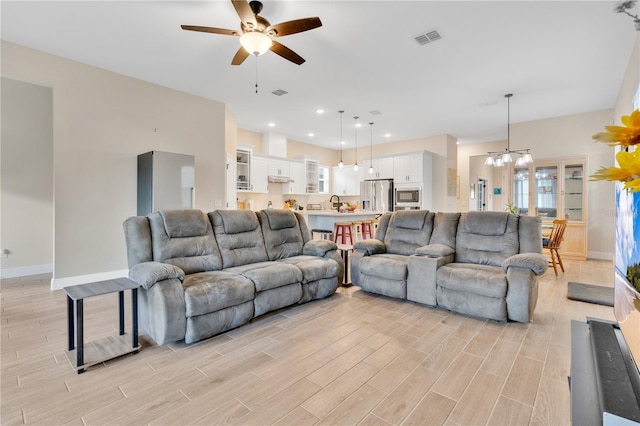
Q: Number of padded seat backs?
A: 5